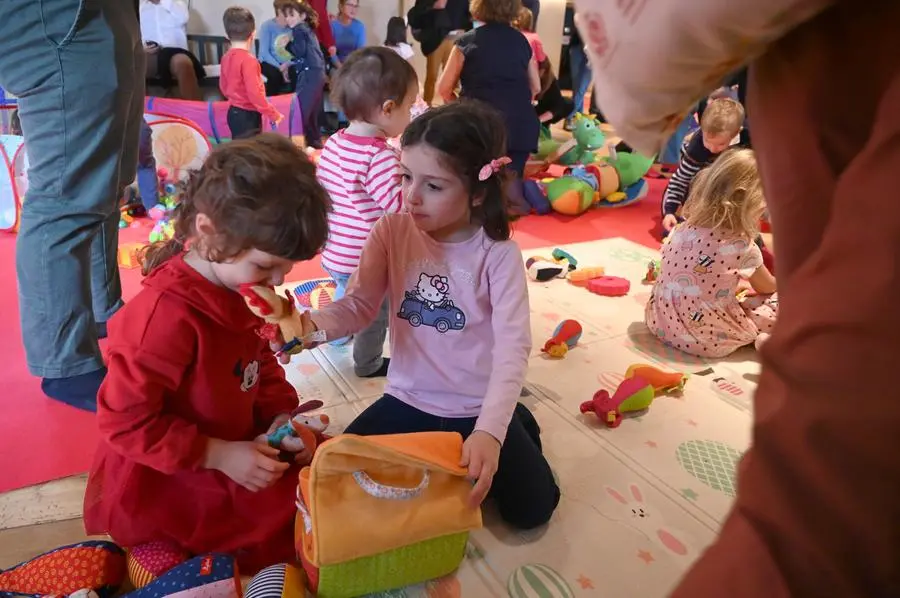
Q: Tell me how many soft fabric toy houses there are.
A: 1